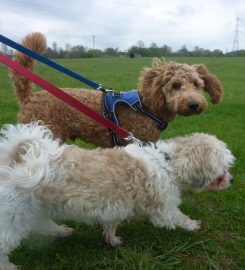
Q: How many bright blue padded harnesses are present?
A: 1